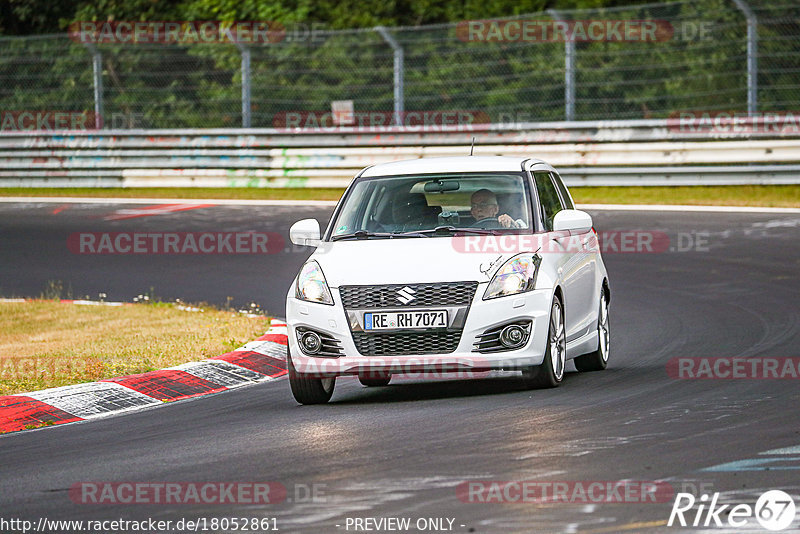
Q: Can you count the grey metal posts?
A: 5